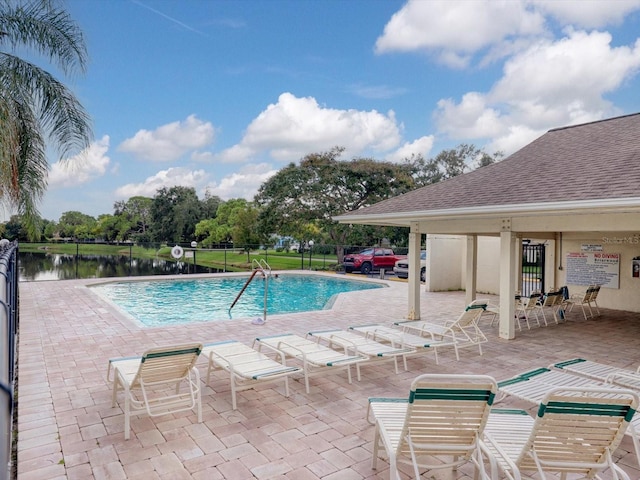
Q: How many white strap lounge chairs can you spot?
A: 11